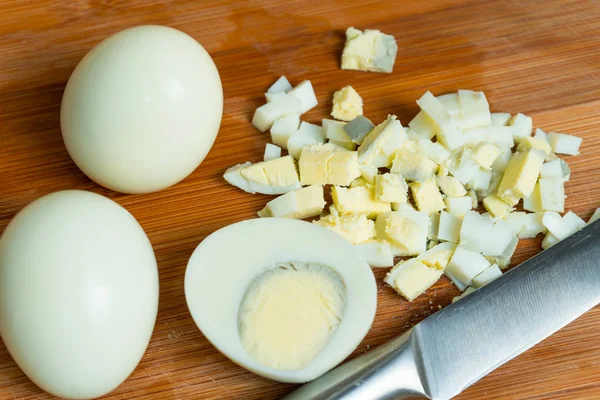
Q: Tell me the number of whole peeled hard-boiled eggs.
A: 2